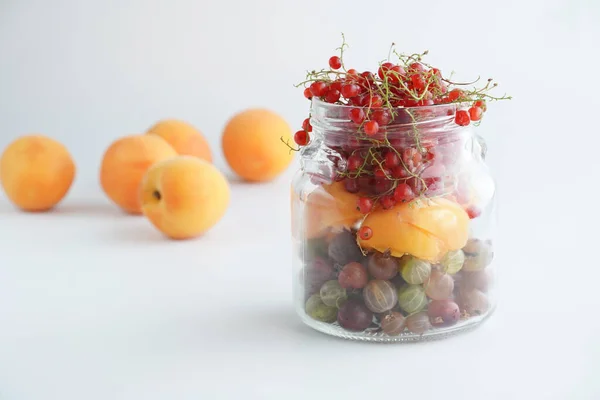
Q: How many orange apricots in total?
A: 5